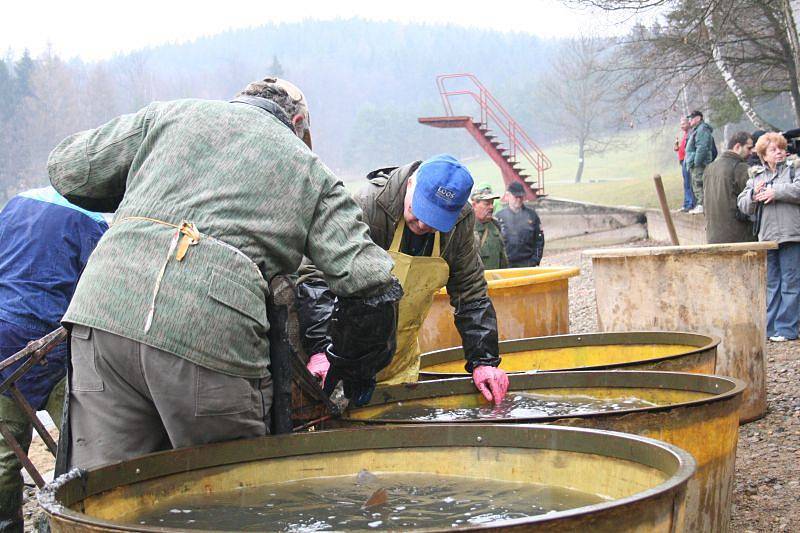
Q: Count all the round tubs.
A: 5